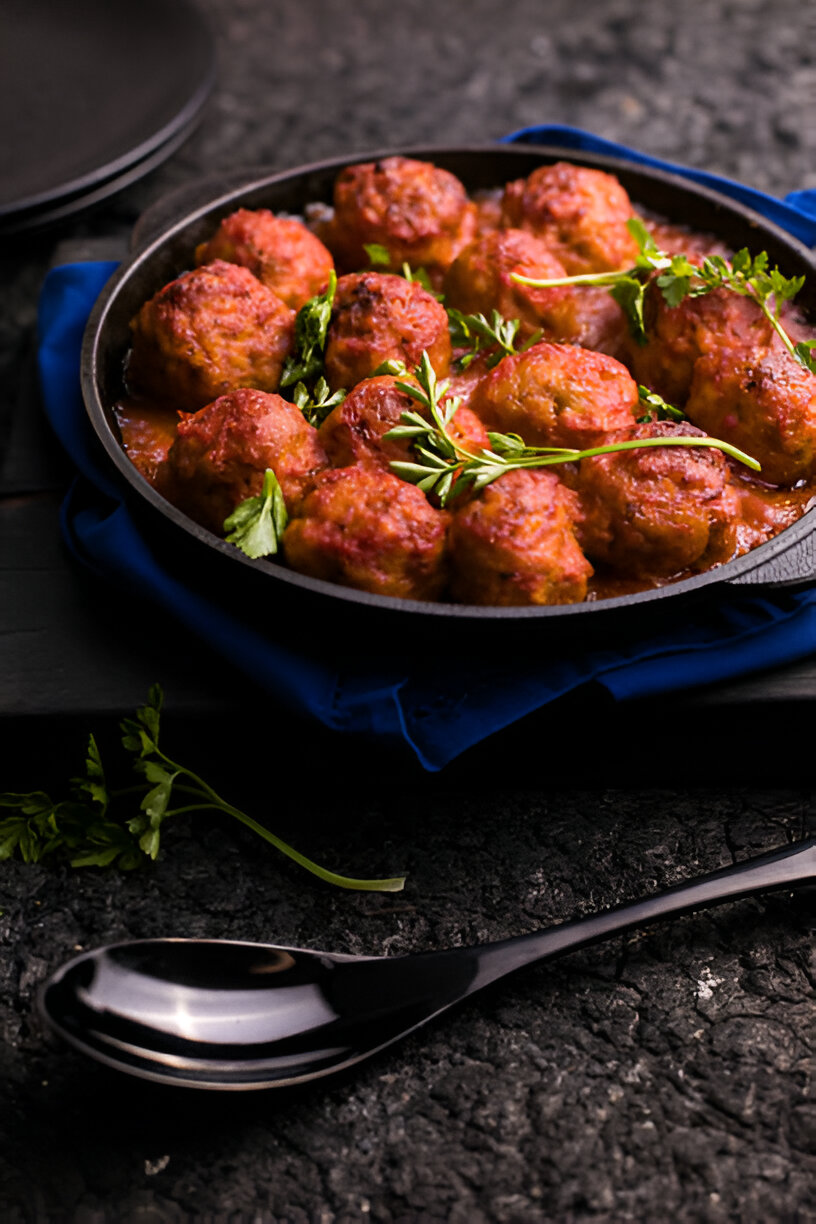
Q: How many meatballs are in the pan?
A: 14